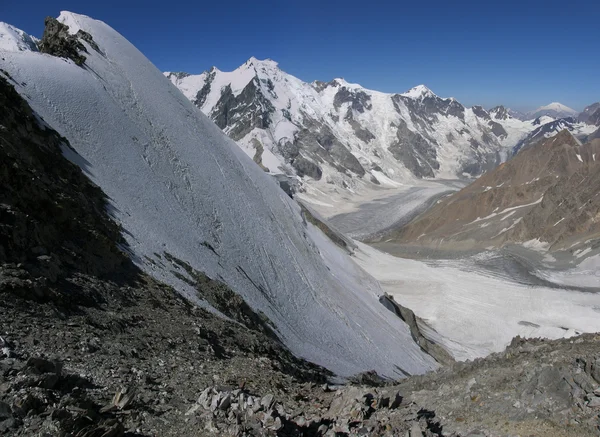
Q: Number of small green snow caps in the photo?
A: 0